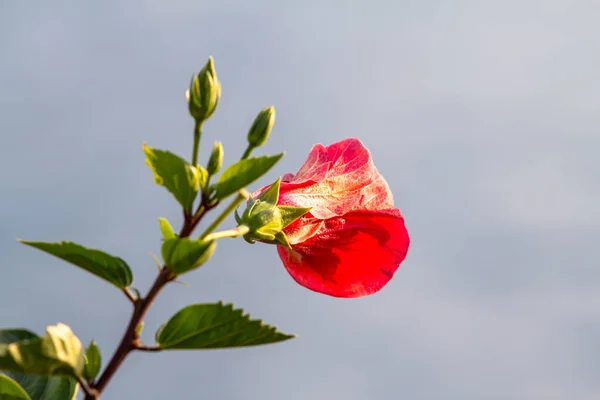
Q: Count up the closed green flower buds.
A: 3